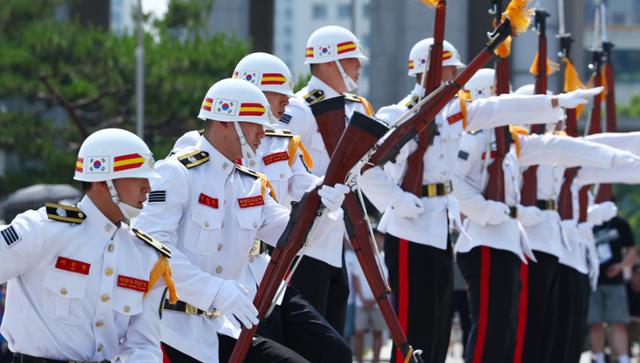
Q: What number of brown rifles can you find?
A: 9